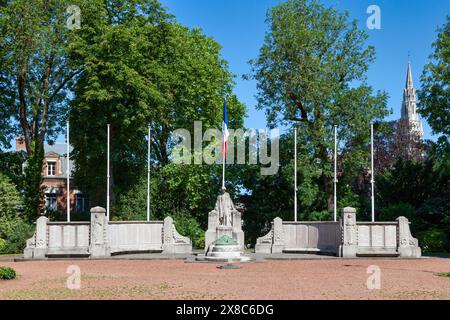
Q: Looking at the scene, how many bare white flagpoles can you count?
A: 6